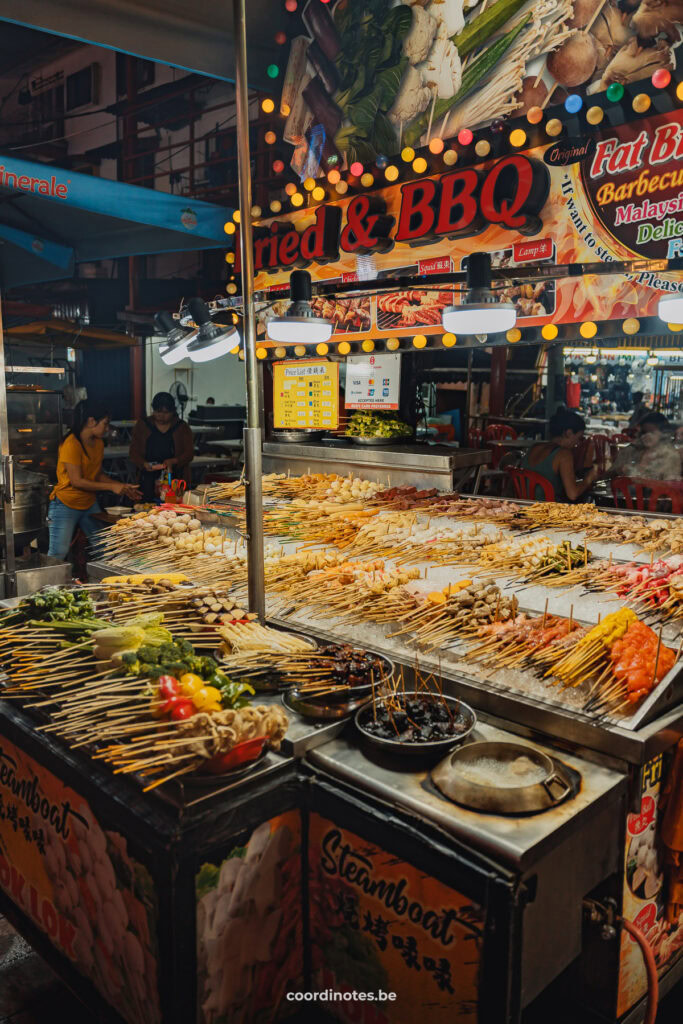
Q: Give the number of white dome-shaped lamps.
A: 5